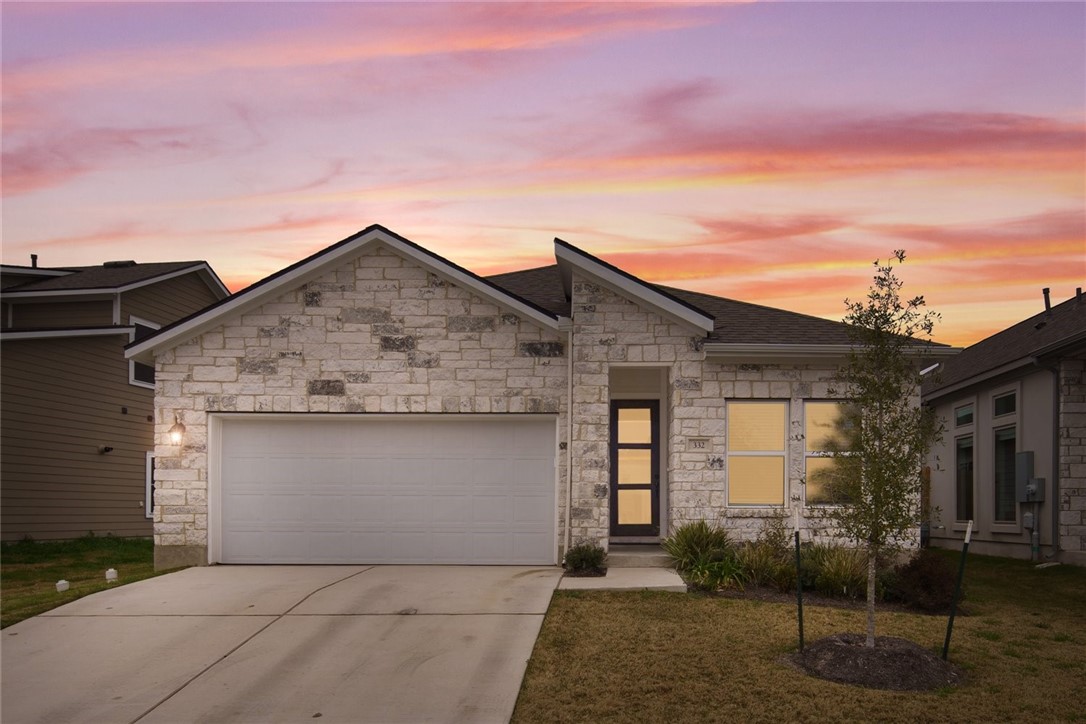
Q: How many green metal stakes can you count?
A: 2